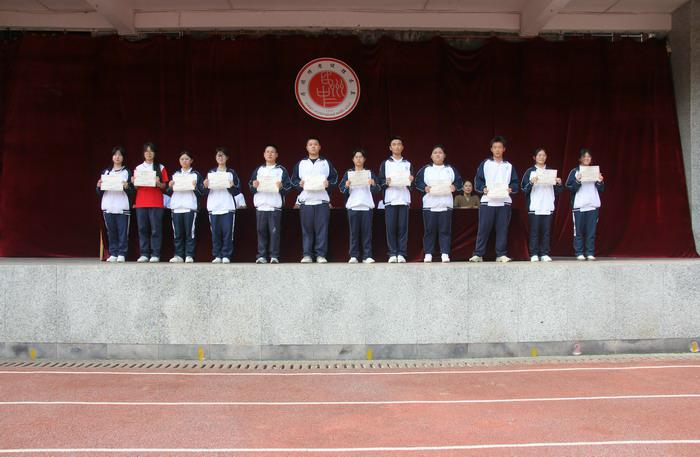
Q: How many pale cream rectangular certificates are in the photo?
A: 12